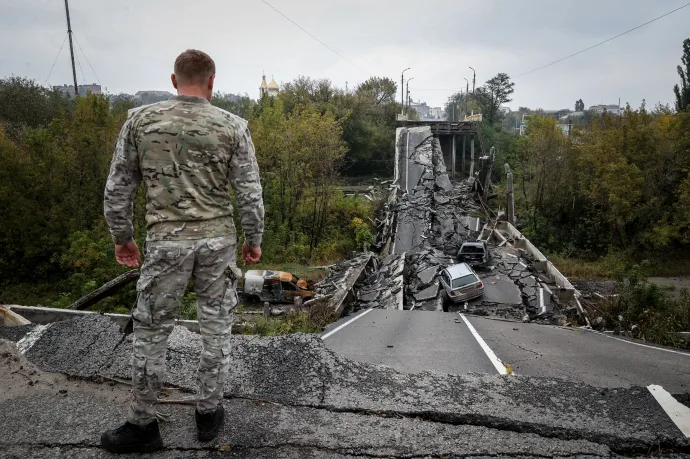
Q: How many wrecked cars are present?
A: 3